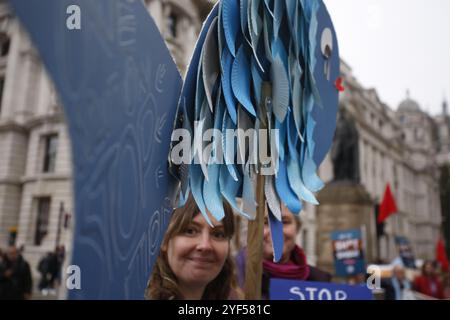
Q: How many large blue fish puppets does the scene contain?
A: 1